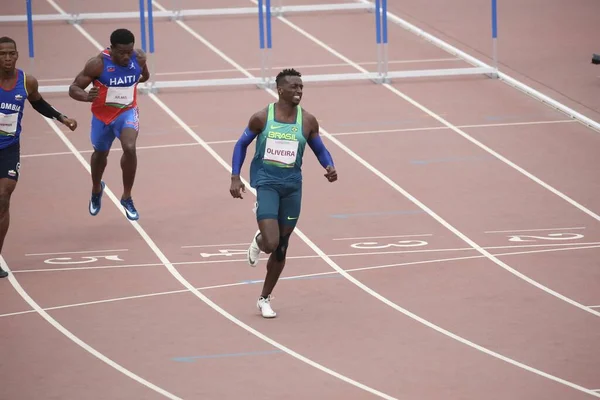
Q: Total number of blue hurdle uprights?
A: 8